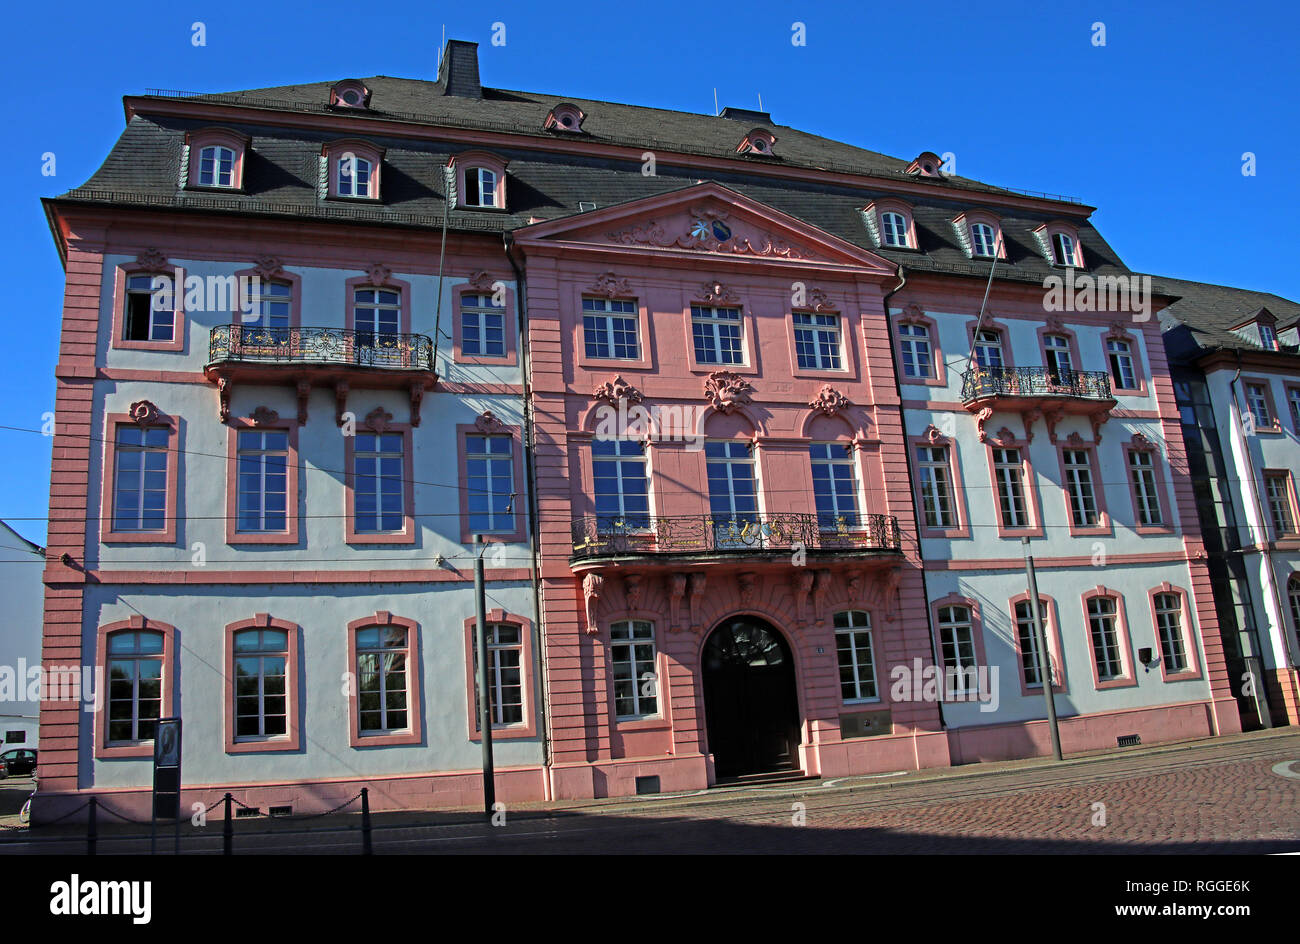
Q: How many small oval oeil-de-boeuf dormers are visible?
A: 4